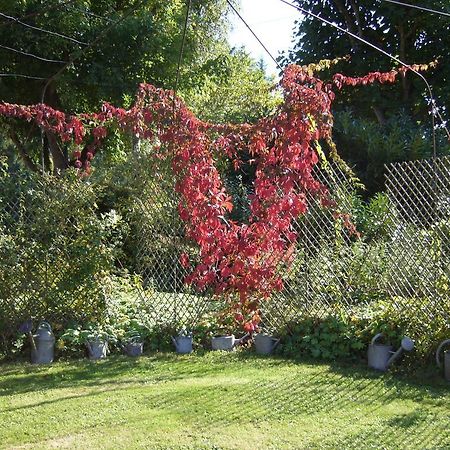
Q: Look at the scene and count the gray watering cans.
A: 8